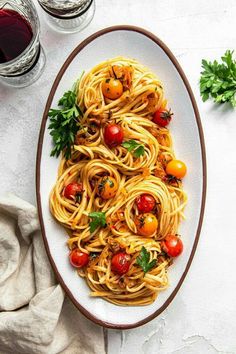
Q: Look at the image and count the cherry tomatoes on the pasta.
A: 11